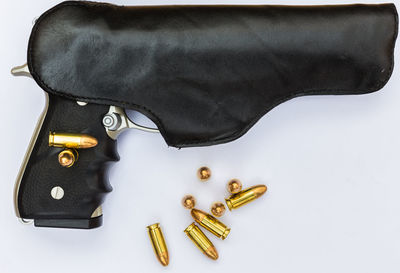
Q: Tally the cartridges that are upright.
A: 5